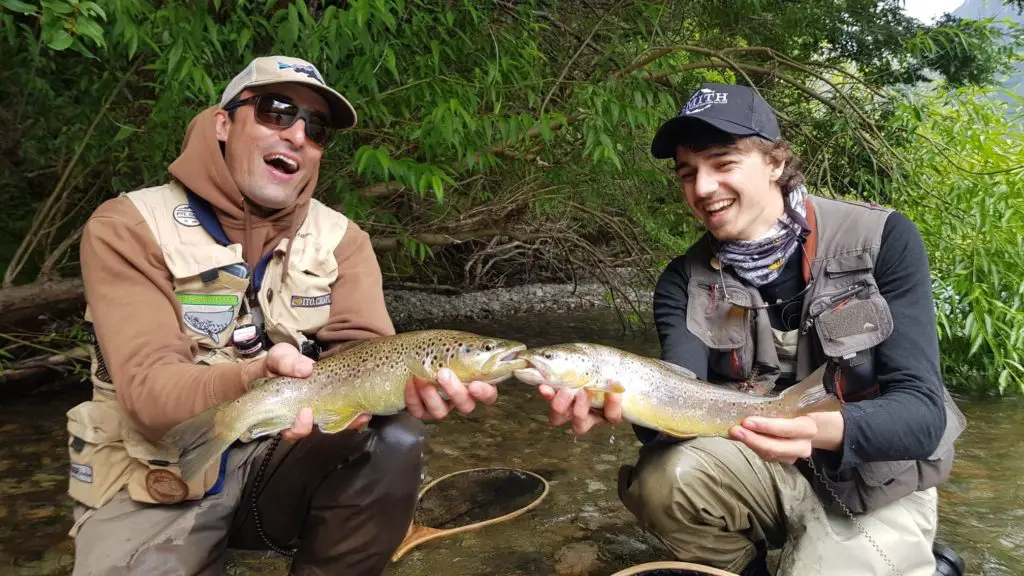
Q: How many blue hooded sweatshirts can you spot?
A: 0